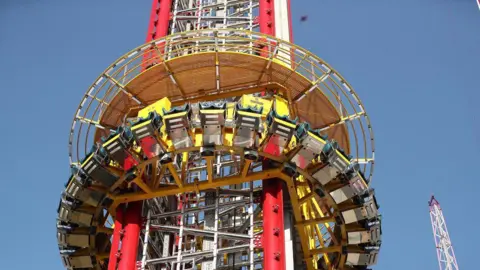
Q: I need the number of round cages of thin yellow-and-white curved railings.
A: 1